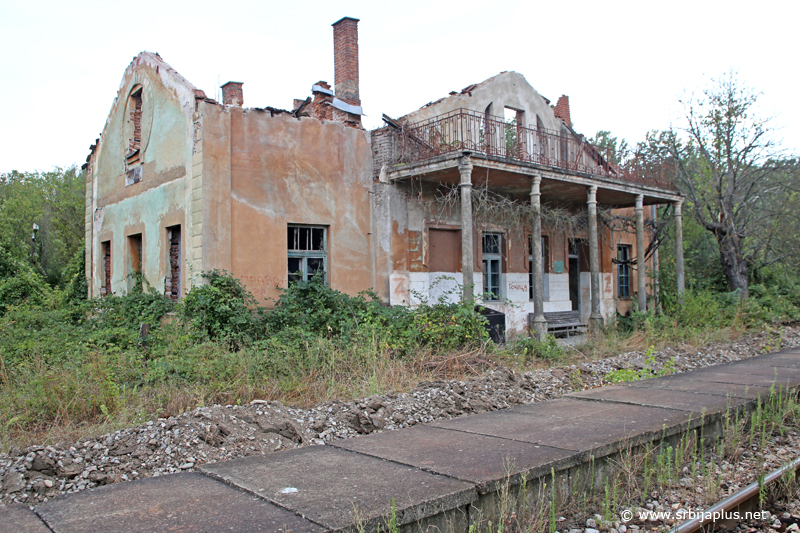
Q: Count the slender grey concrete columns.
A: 5